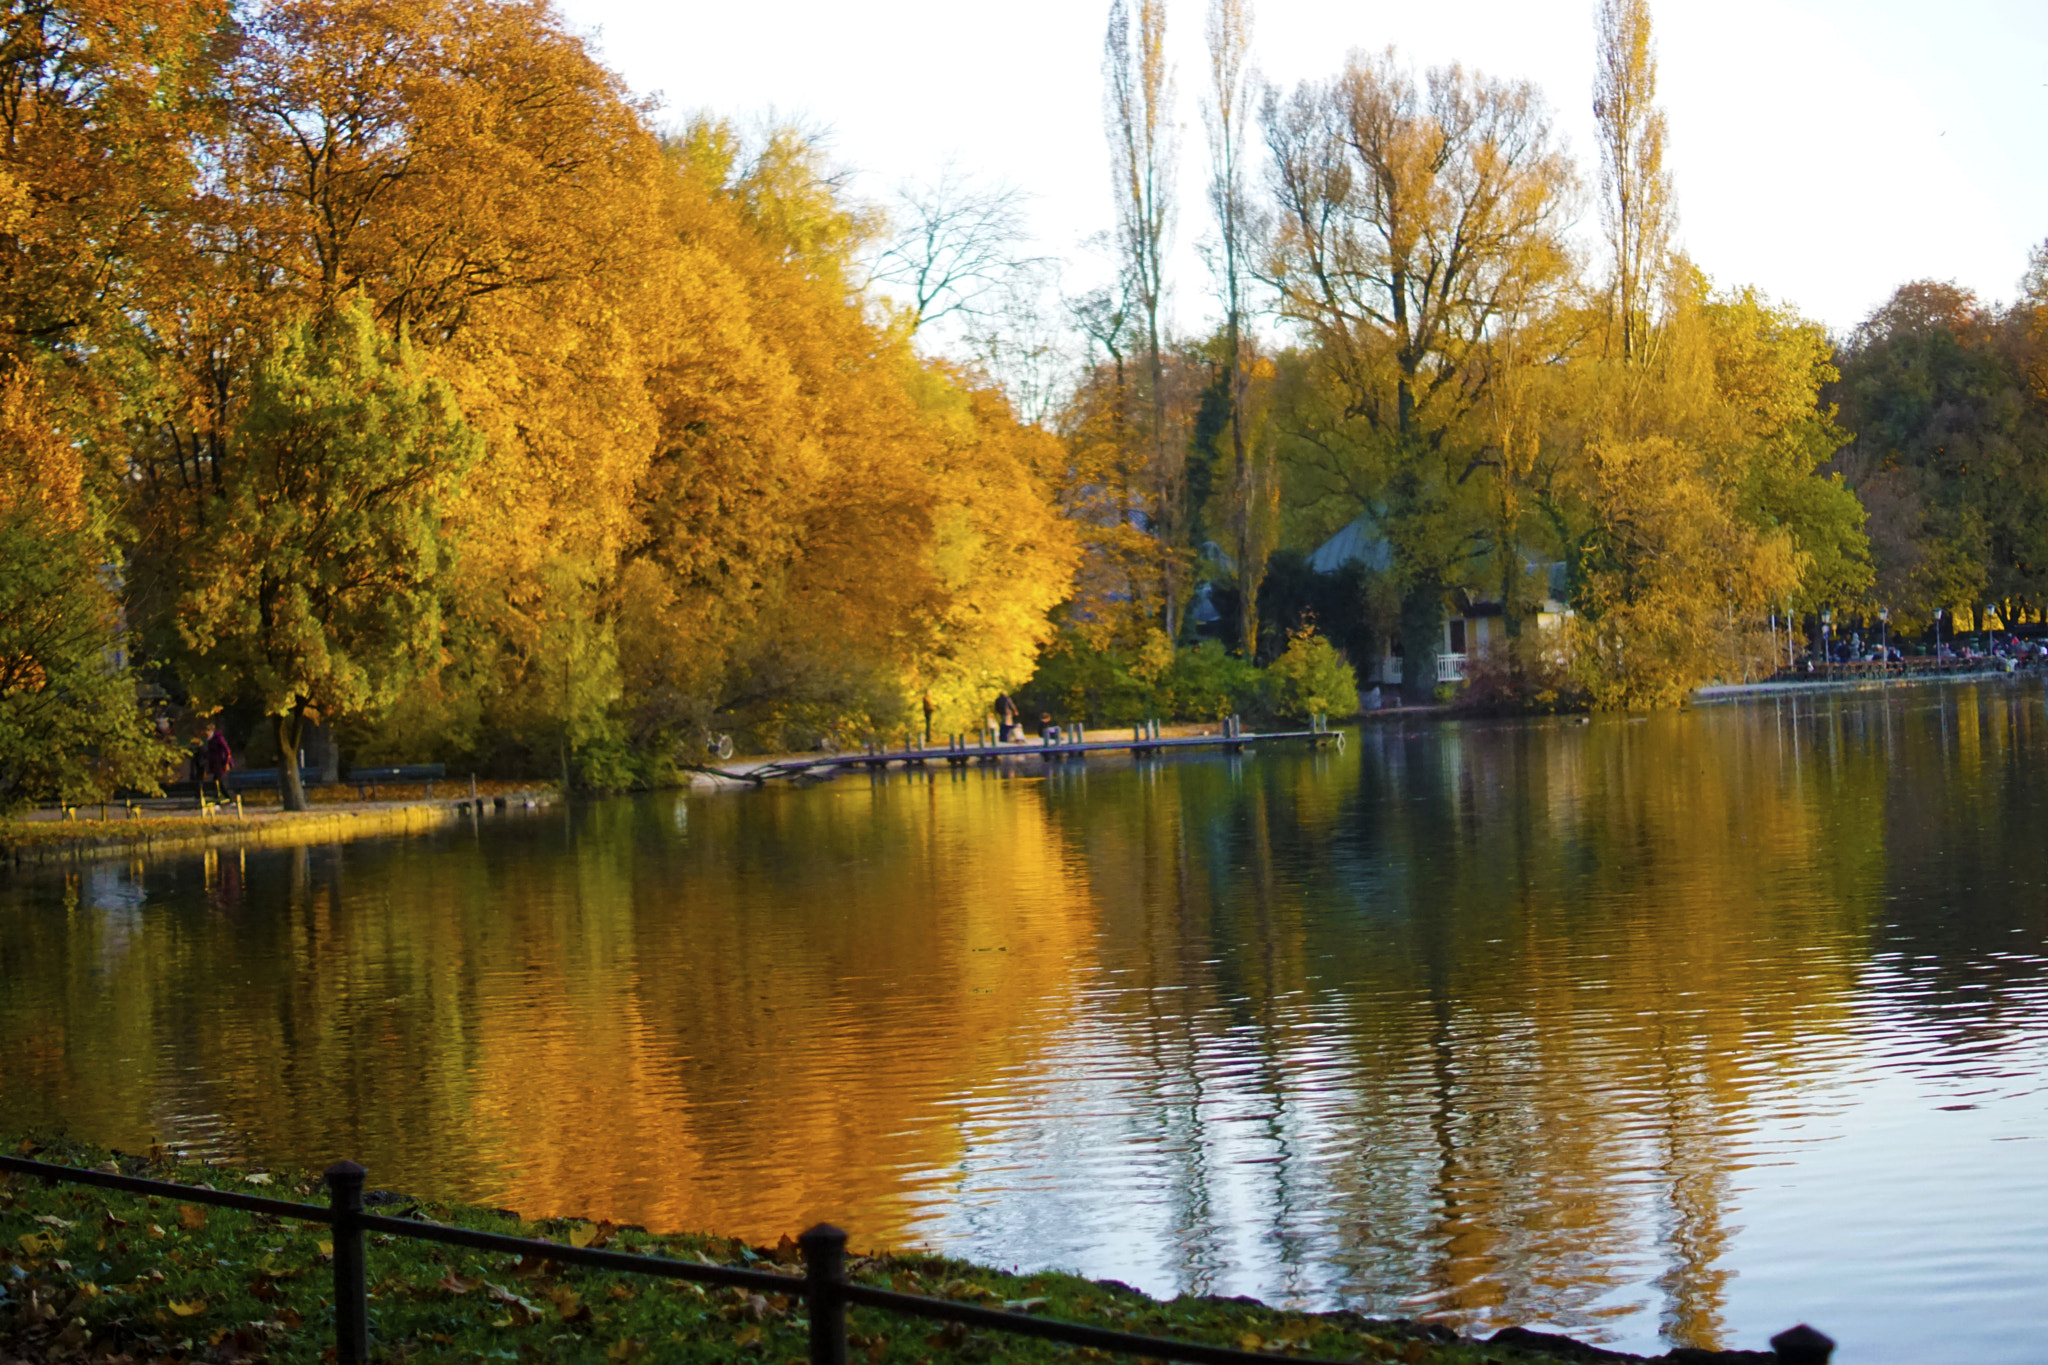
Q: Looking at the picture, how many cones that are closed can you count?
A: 0